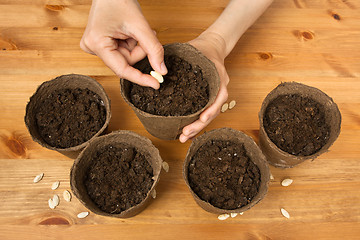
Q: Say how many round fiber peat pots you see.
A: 5